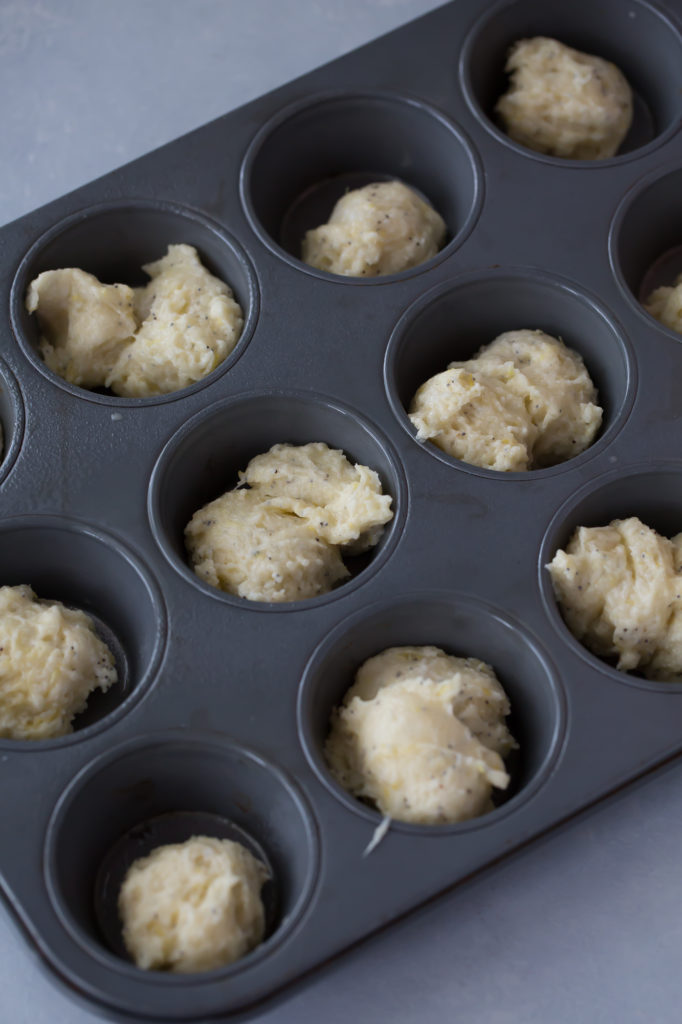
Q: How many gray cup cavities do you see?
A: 11